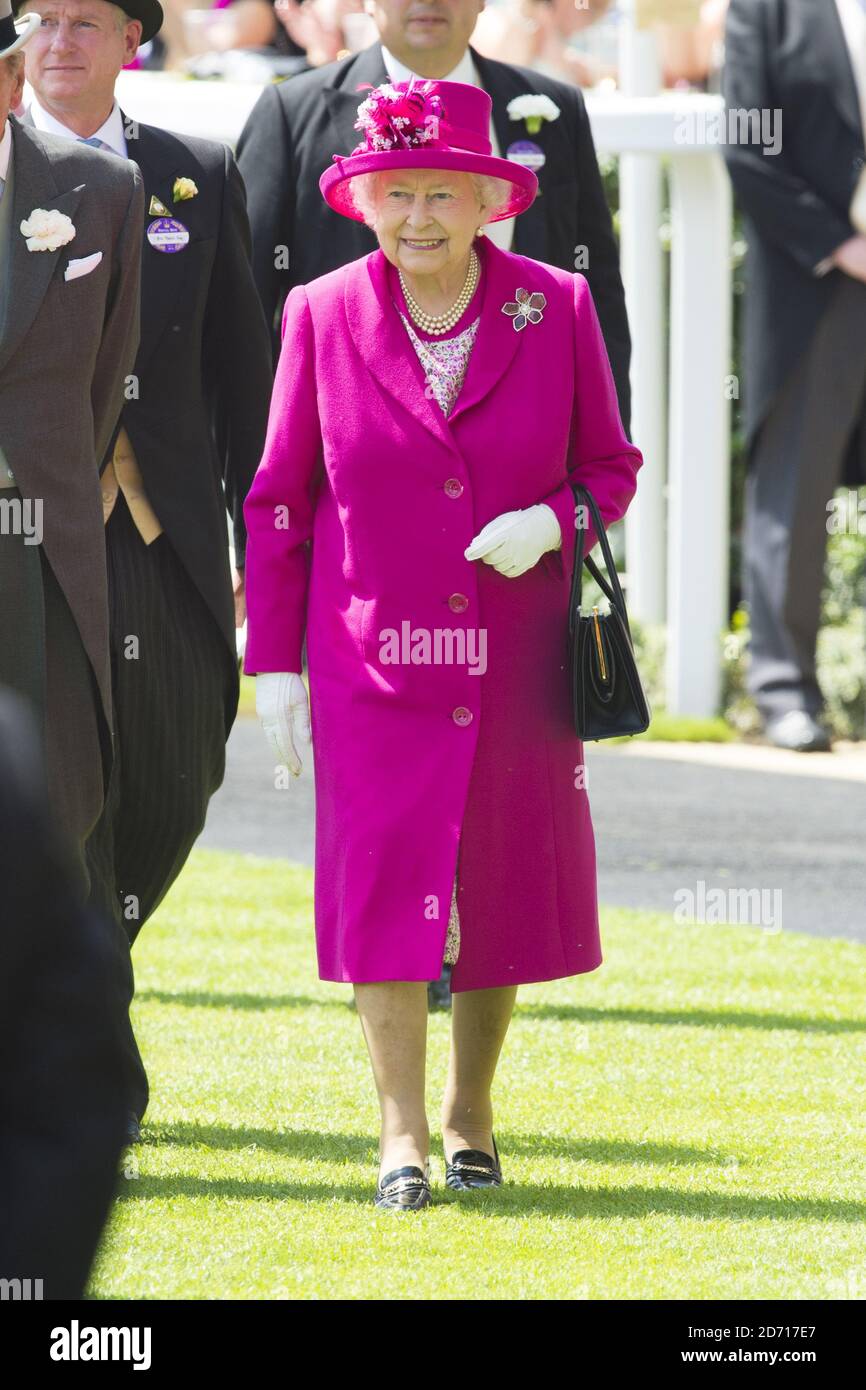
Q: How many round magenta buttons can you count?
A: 3